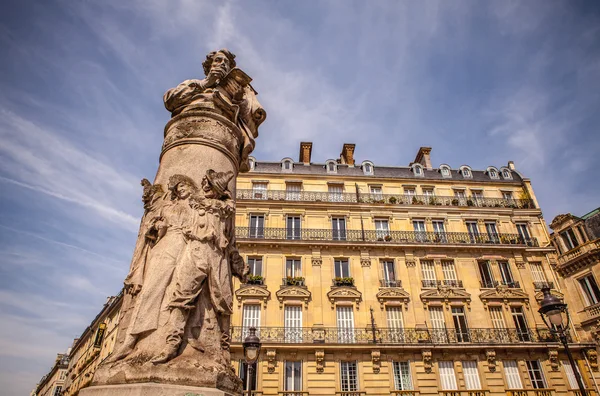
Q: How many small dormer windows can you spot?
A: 9